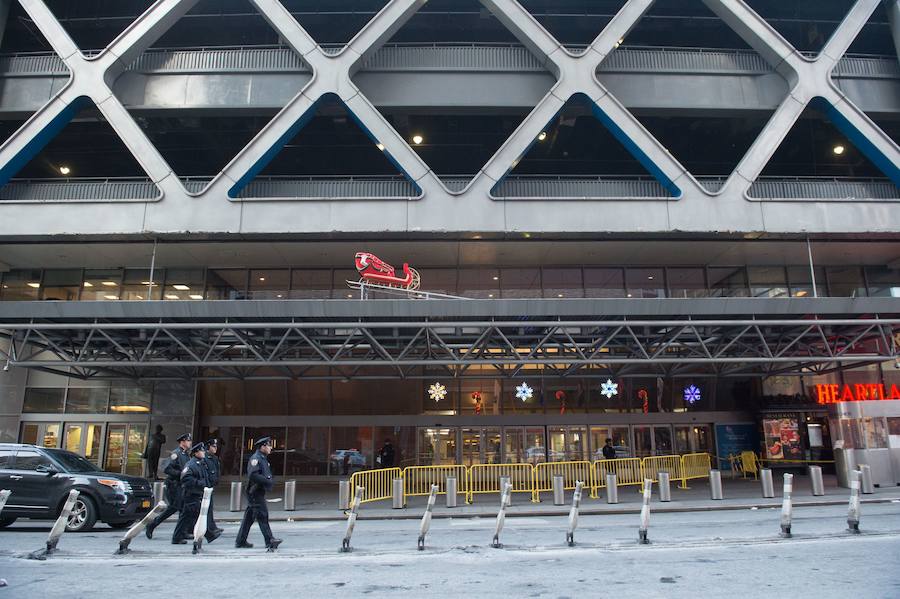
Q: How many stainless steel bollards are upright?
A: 14